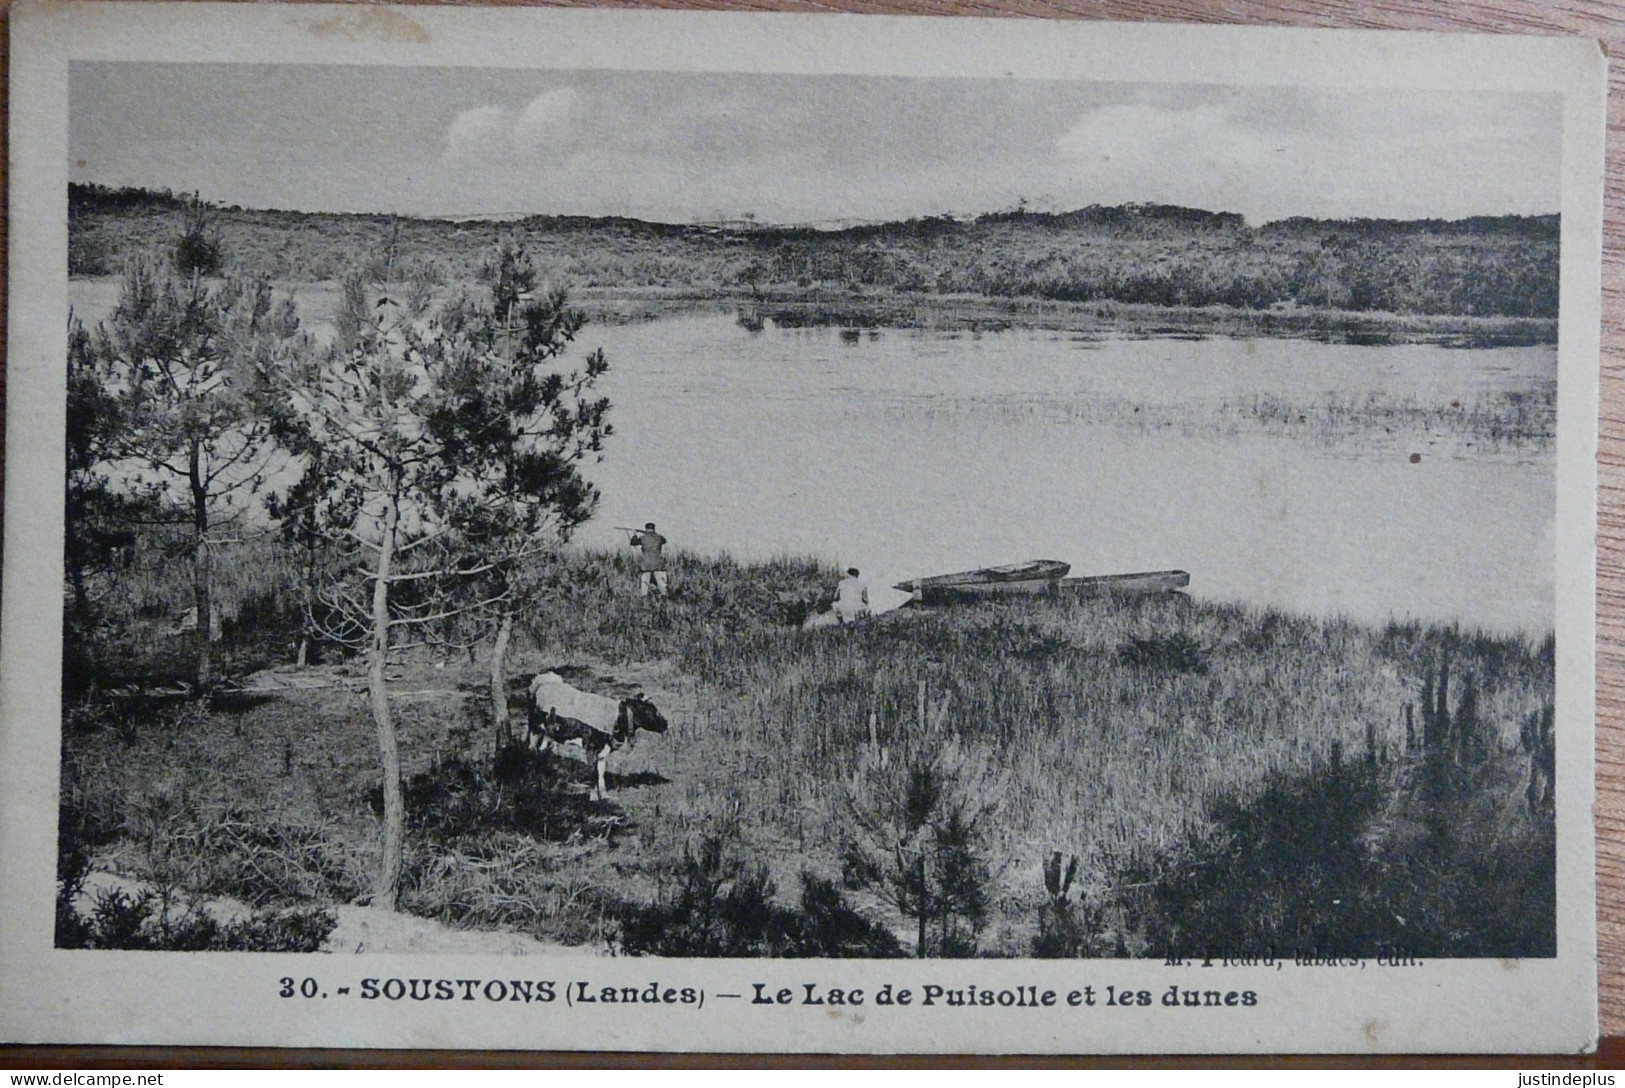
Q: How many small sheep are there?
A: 0